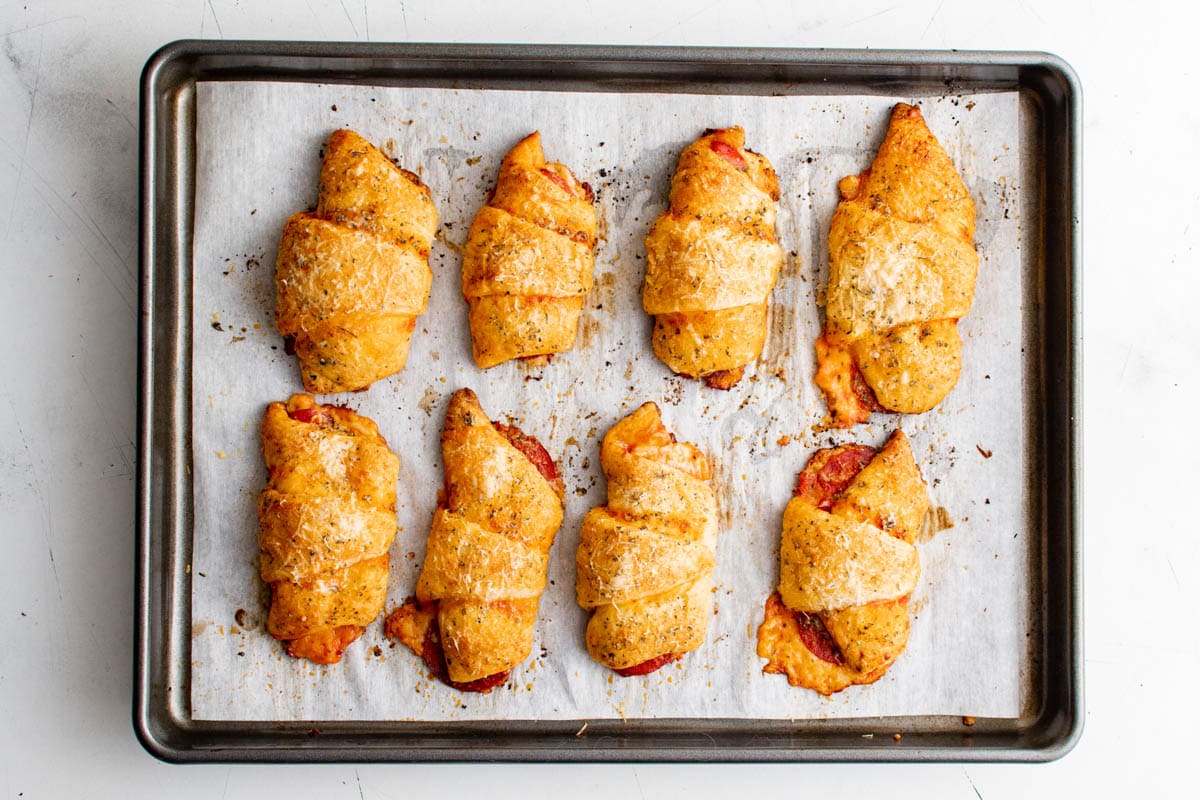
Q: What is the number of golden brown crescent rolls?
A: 8